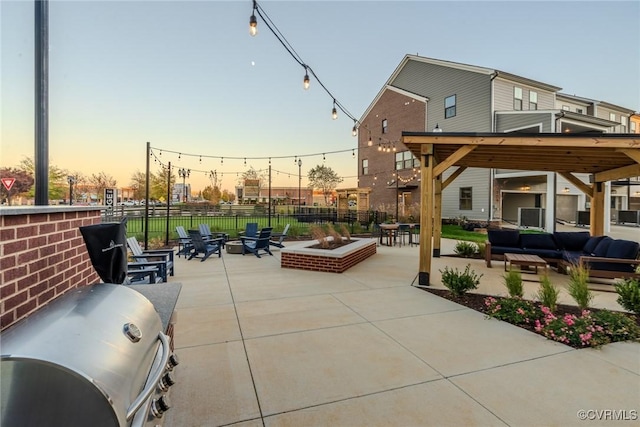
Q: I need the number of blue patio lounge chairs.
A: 8